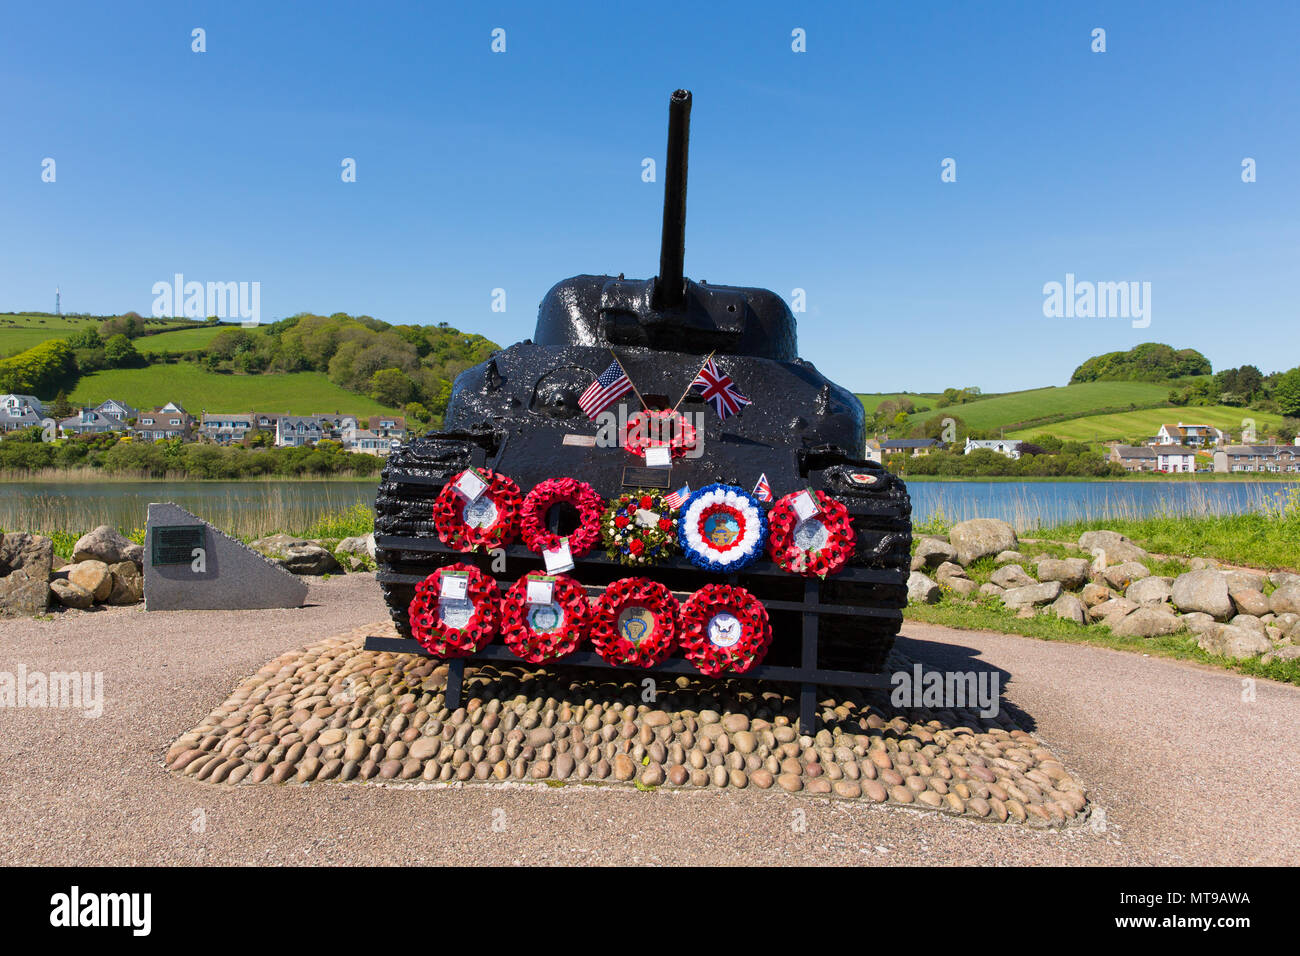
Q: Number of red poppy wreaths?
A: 8